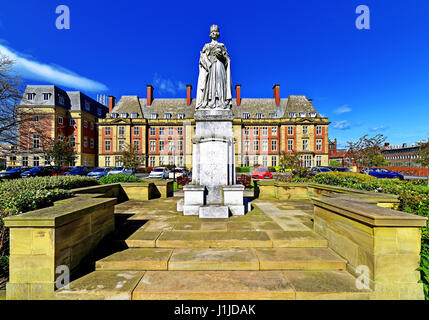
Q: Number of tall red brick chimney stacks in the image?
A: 5